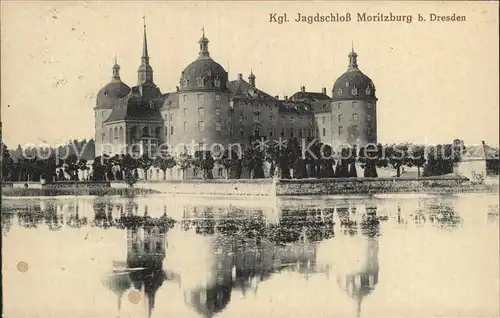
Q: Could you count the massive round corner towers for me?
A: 3